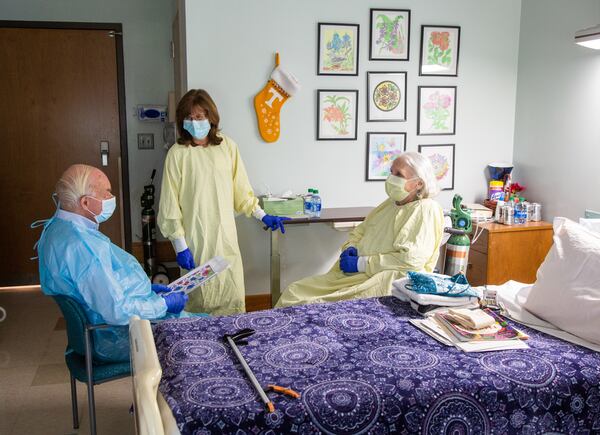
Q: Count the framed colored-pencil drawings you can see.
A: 8